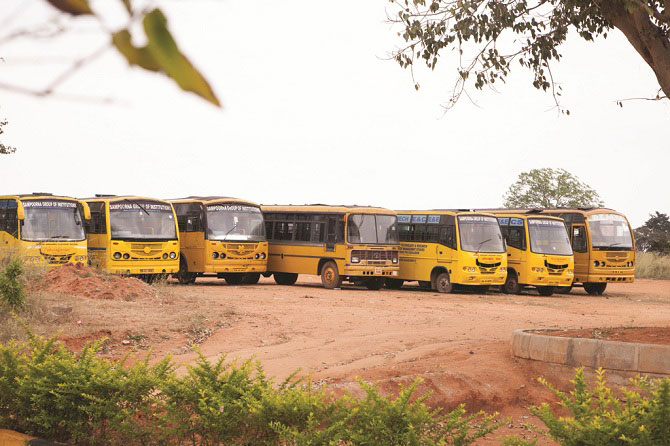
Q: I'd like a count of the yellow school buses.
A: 7